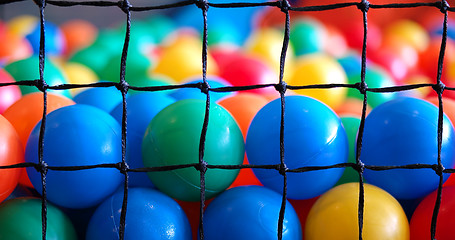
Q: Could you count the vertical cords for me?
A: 6